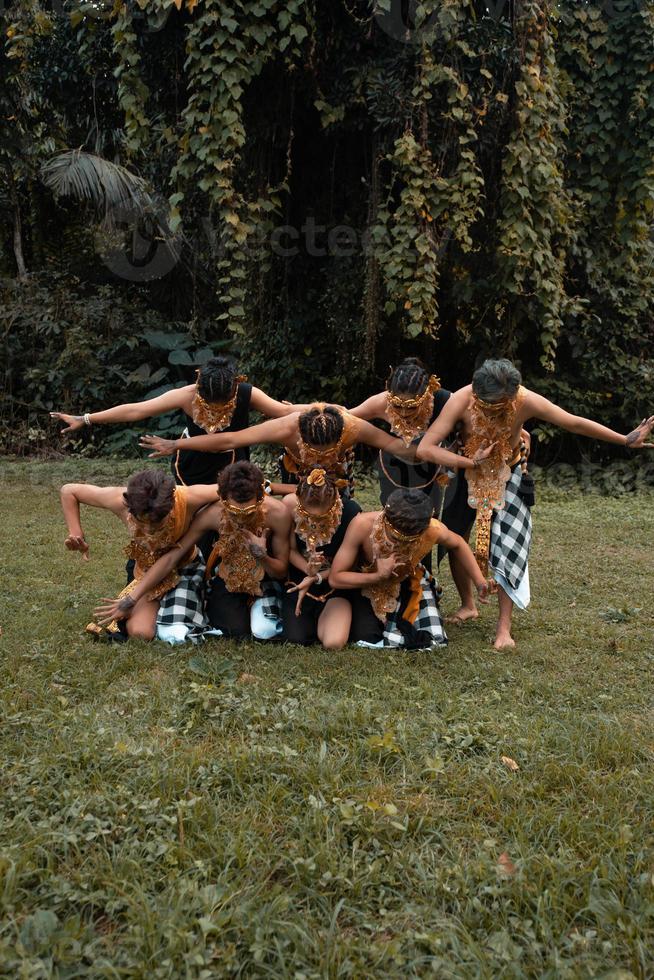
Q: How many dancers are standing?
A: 4